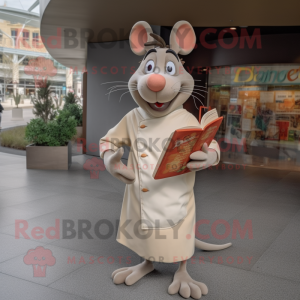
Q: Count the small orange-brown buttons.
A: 3